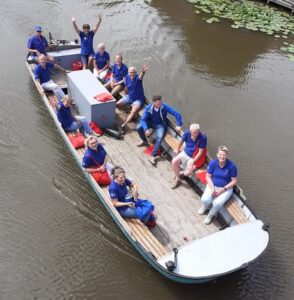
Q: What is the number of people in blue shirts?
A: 12